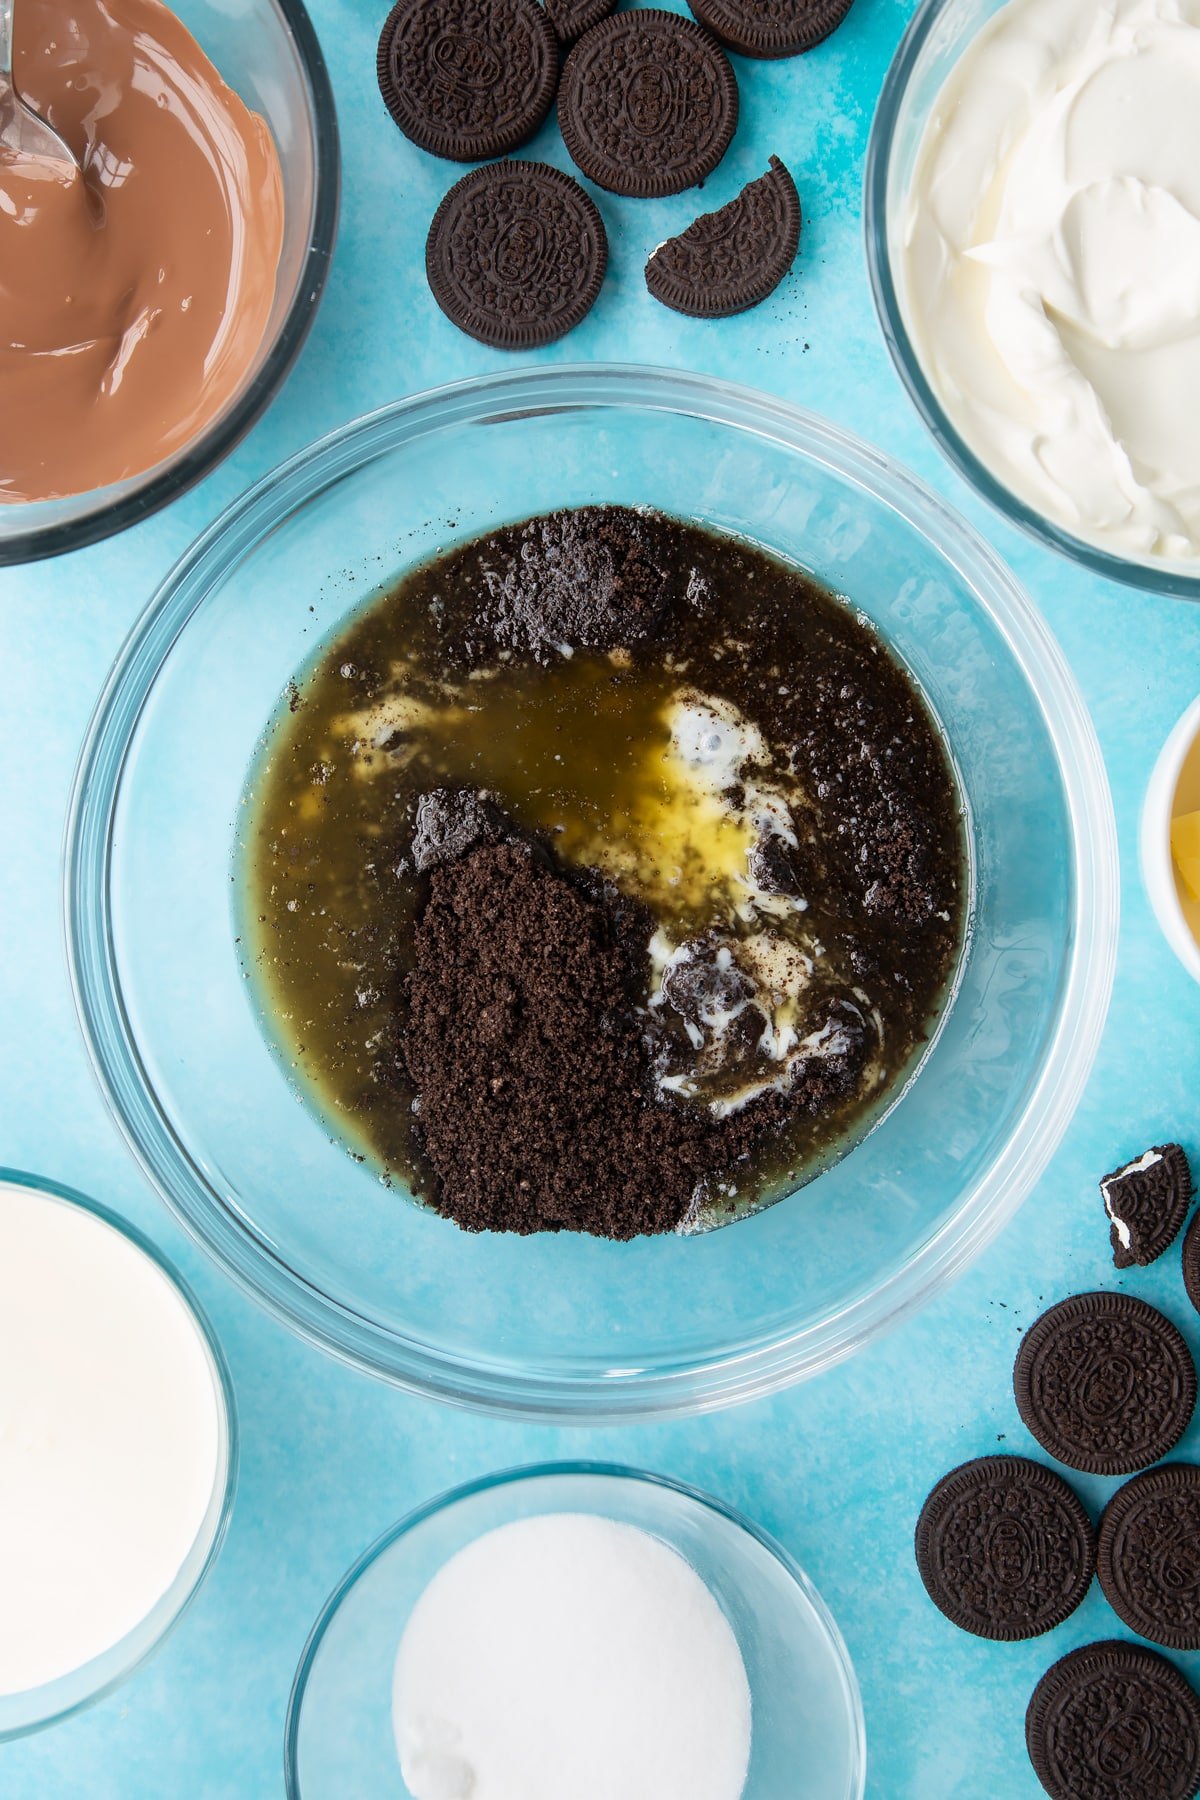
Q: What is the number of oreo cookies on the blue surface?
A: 12